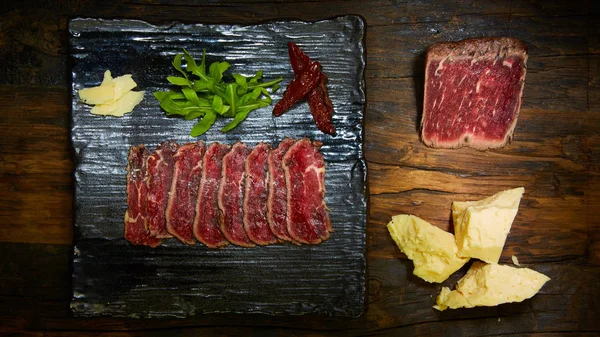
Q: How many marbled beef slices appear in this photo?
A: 8